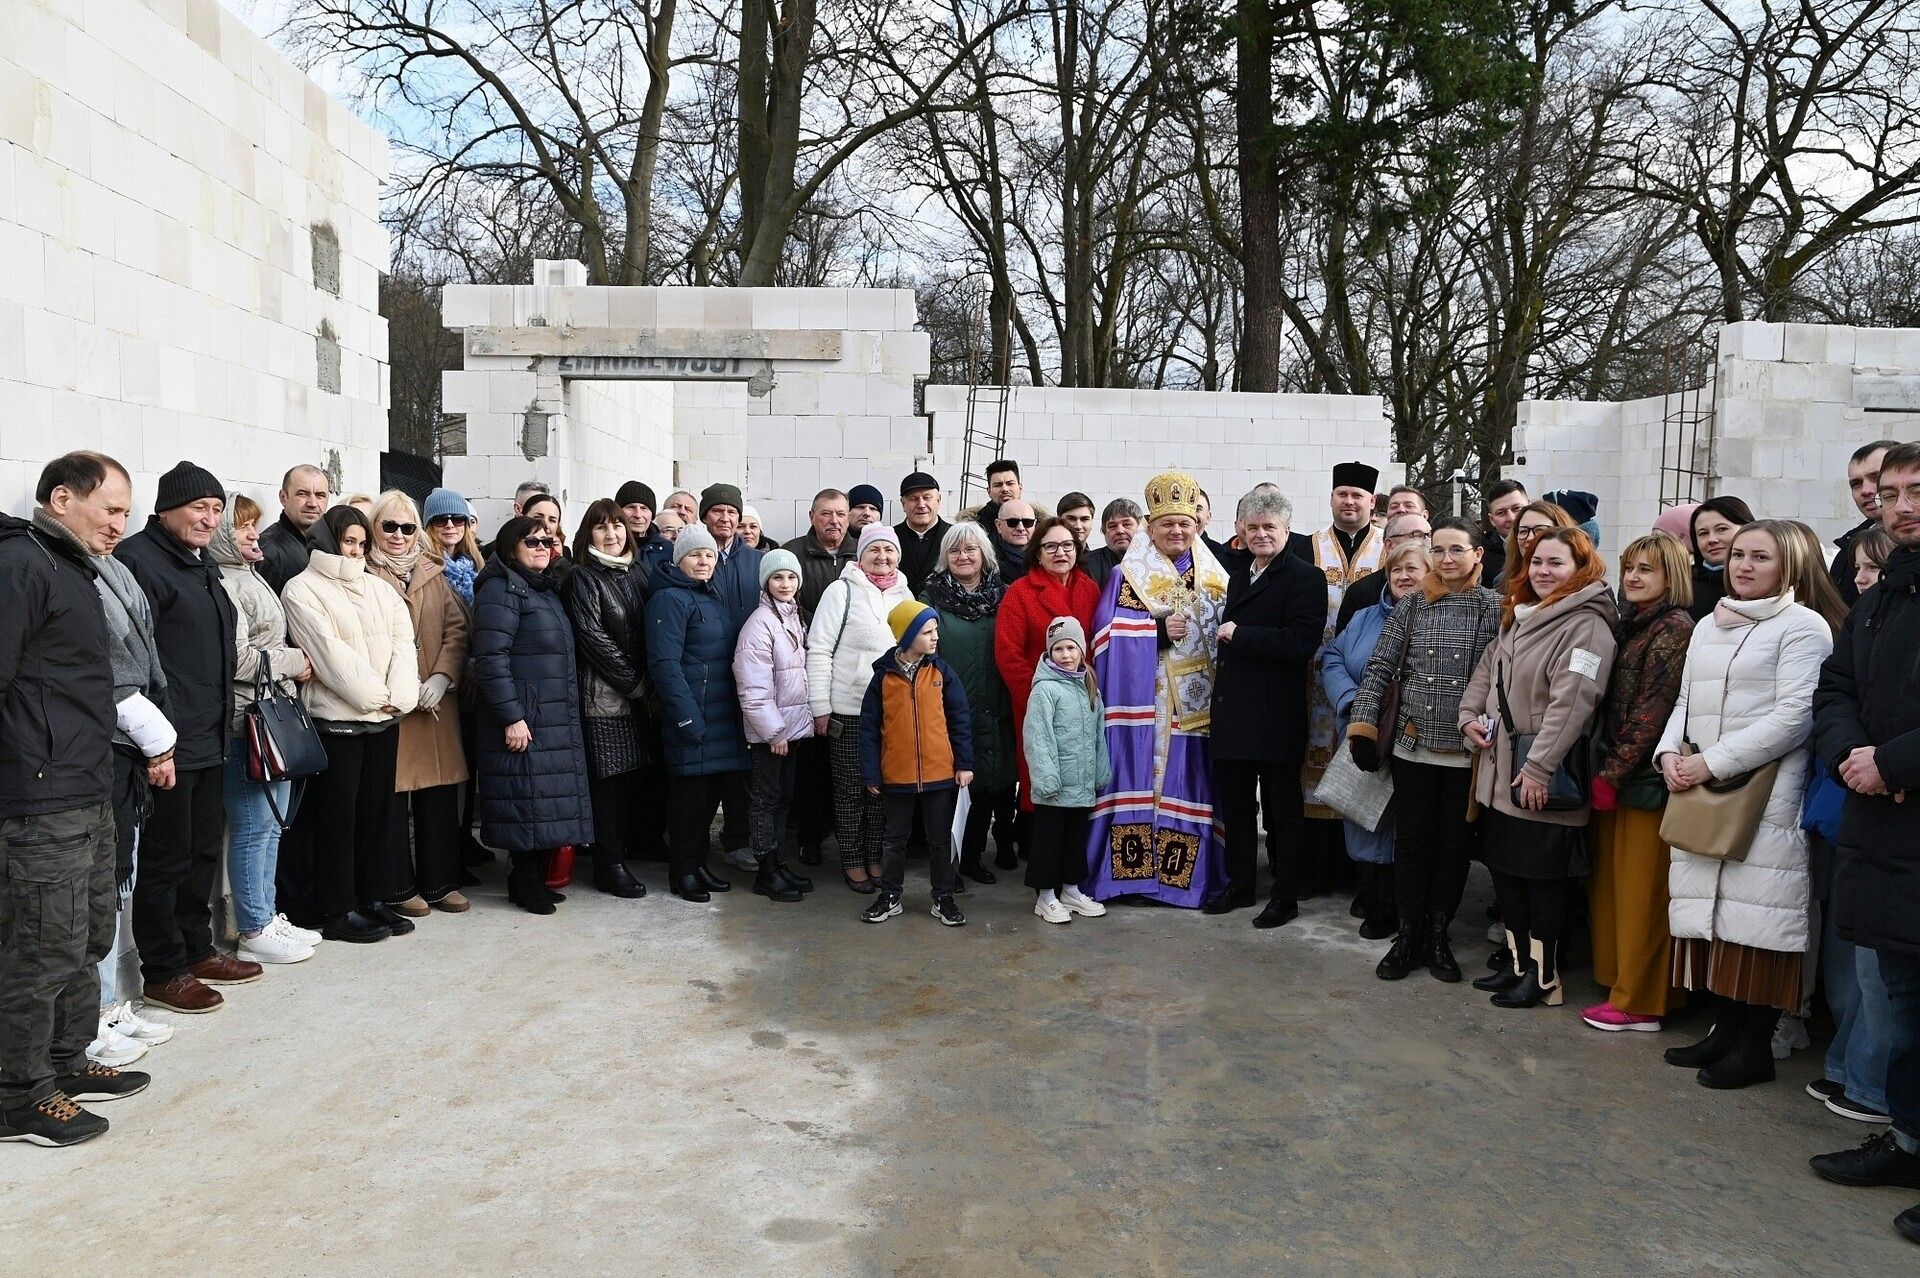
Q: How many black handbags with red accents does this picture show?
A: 1